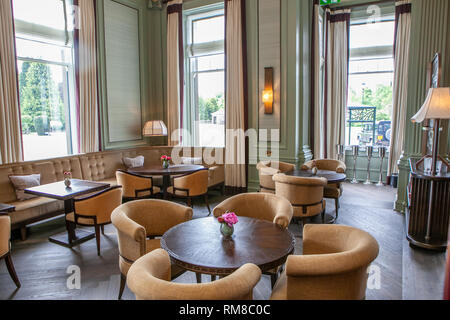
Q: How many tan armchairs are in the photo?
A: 11